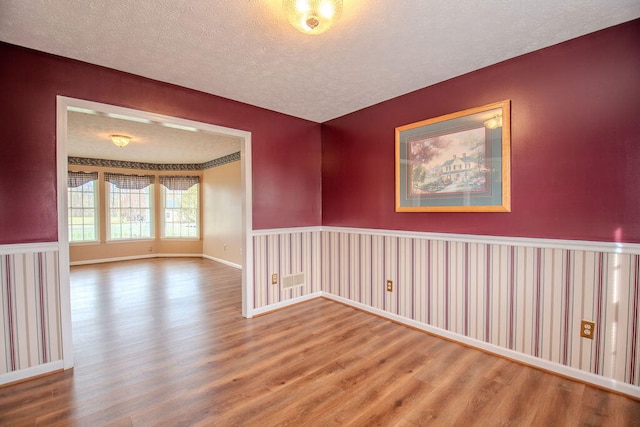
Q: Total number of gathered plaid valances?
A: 3